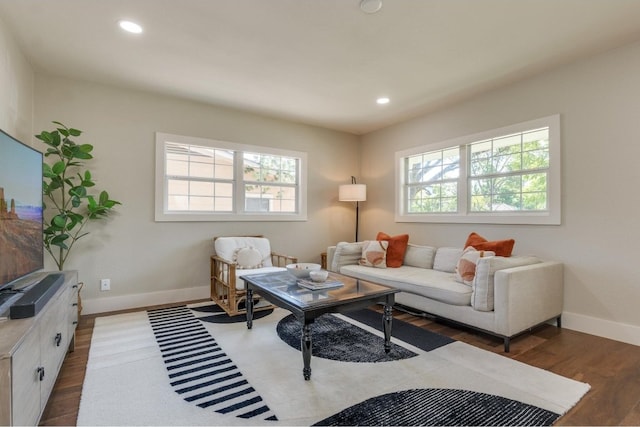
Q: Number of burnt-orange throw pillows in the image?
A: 2